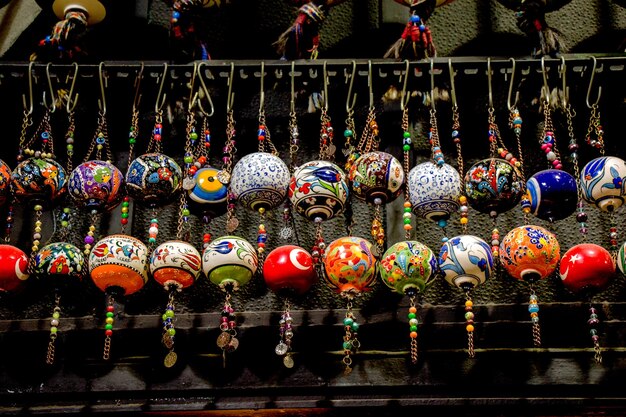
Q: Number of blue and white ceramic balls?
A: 4